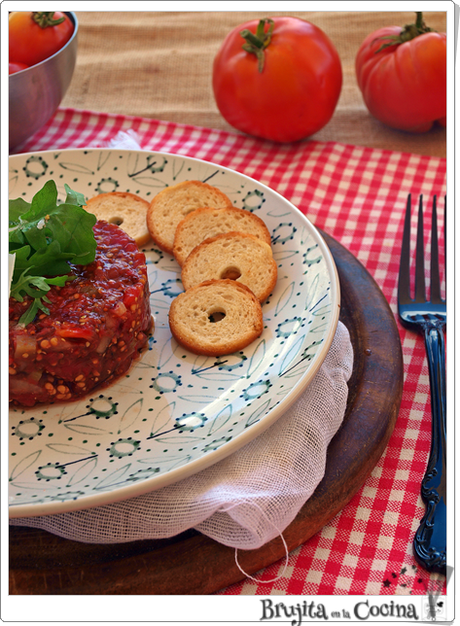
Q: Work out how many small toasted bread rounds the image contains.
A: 5